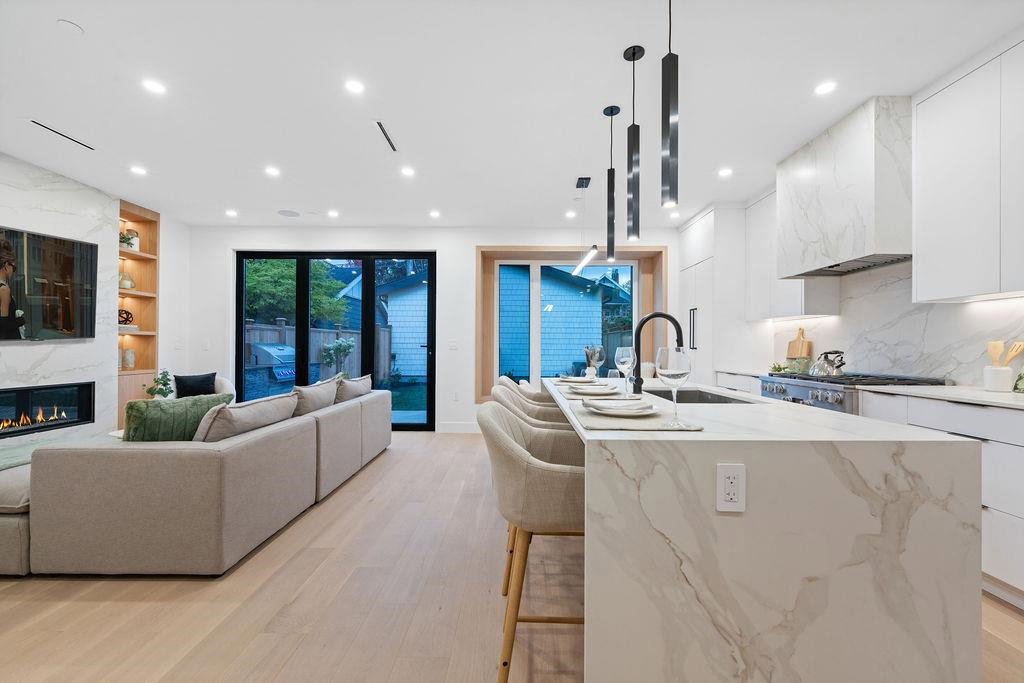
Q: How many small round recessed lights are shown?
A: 12